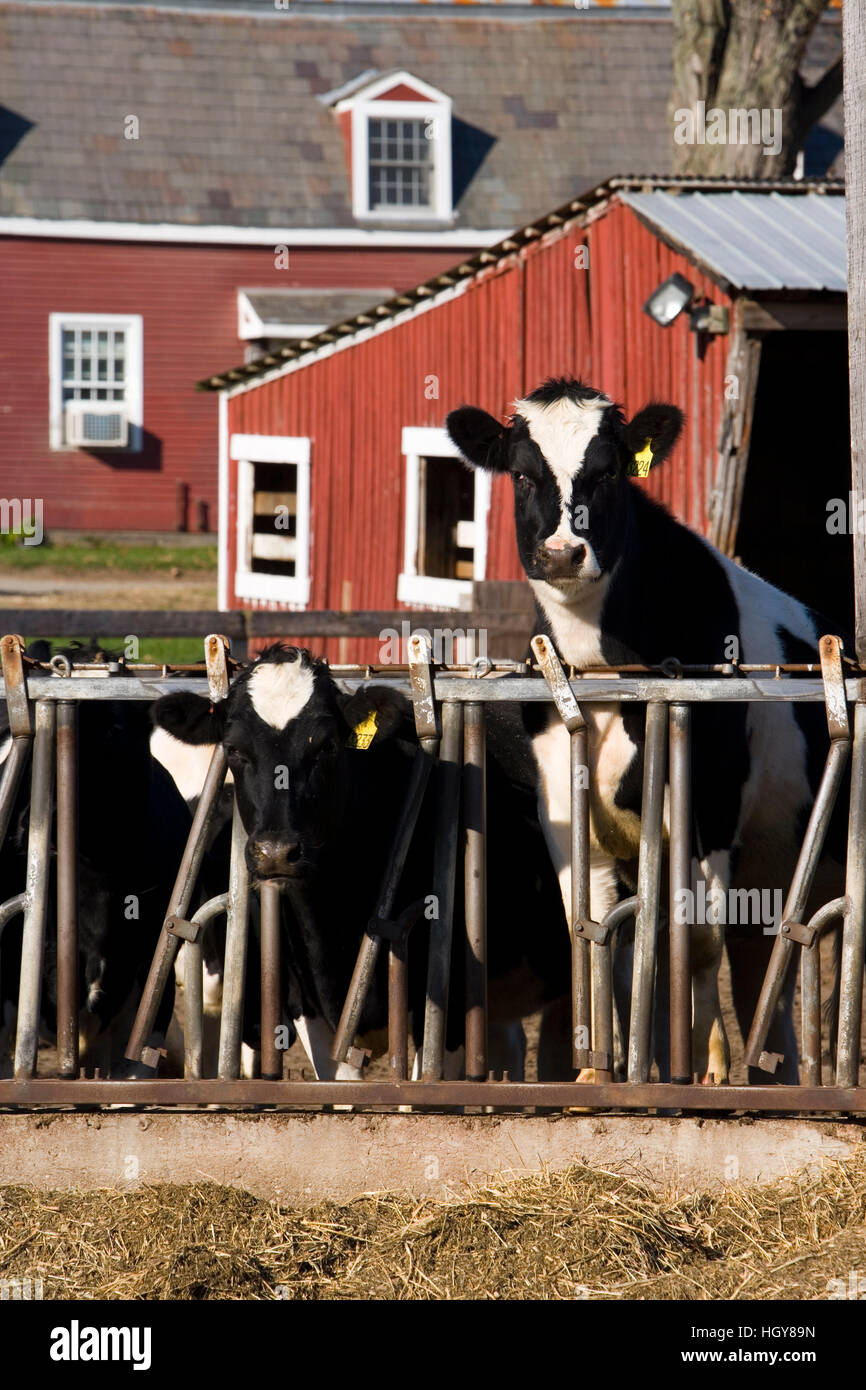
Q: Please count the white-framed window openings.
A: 4